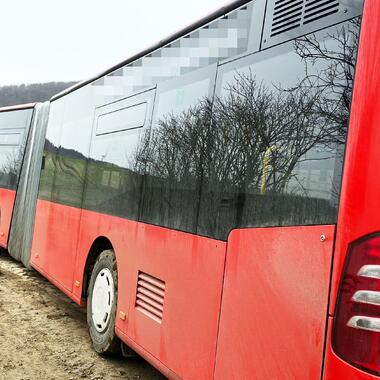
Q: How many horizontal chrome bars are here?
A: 3